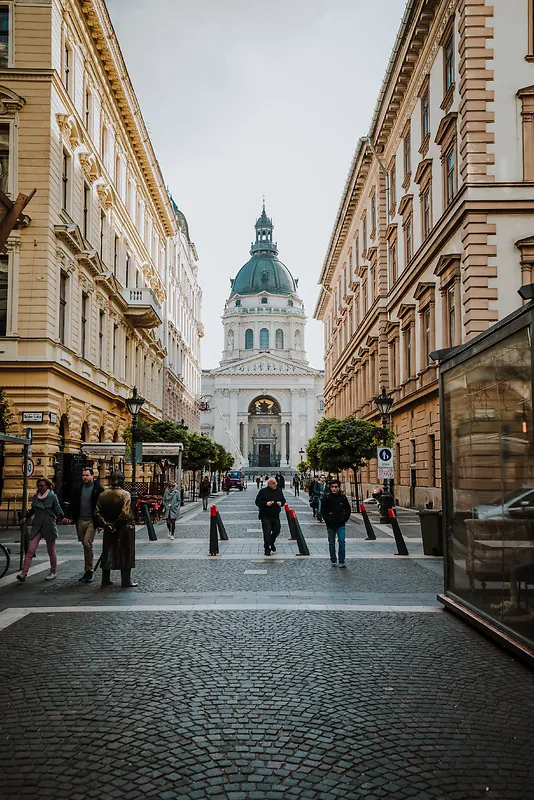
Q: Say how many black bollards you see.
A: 7